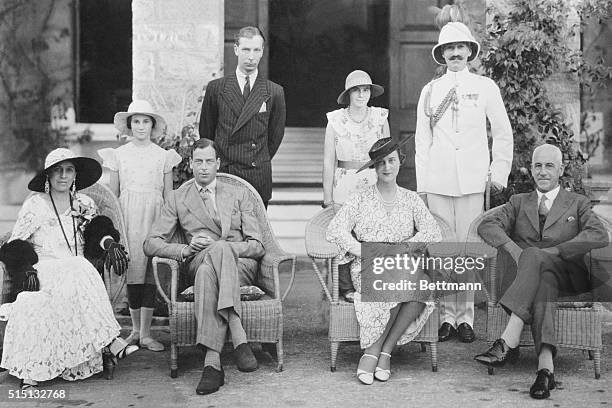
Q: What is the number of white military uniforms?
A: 1